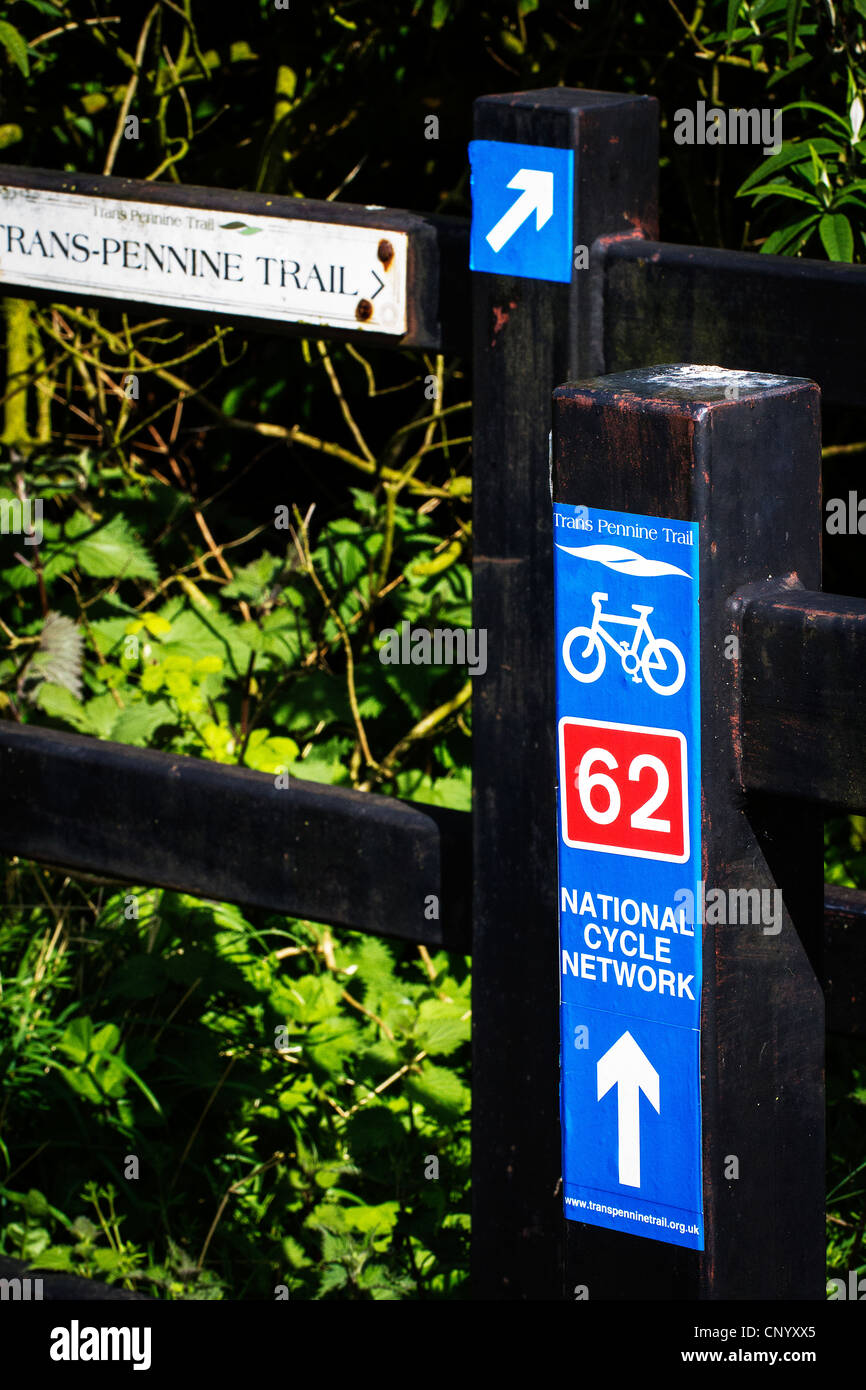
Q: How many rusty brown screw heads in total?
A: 2